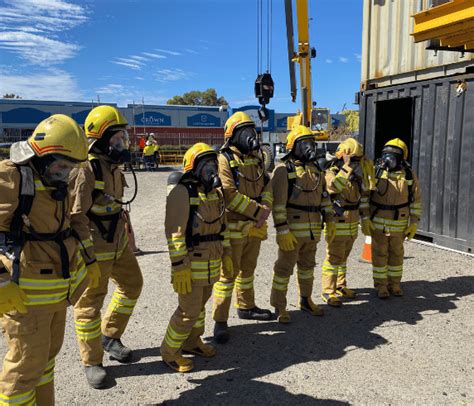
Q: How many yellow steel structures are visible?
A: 2